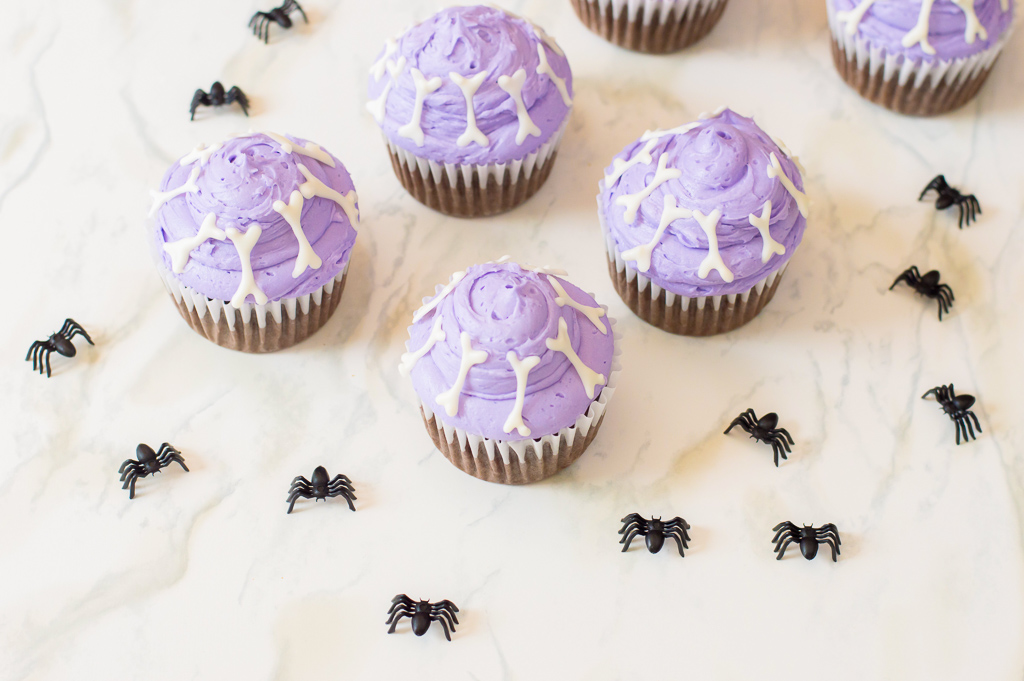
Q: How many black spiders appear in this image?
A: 12